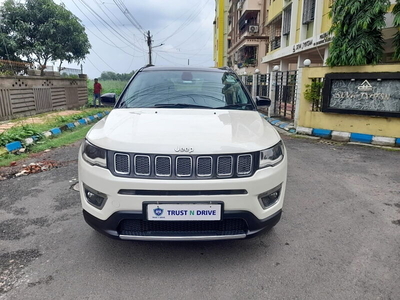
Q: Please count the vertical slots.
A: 7